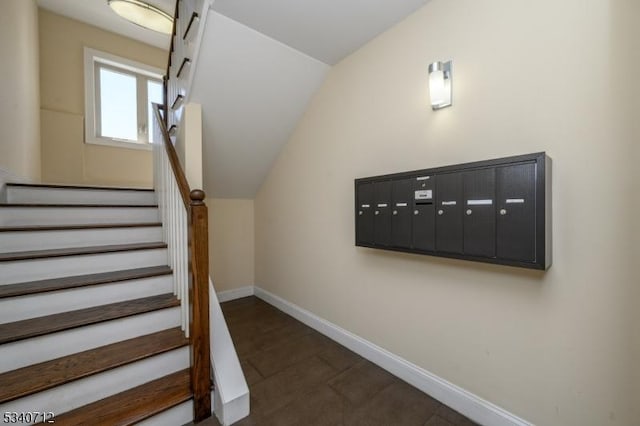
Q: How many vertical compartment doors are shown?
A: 7